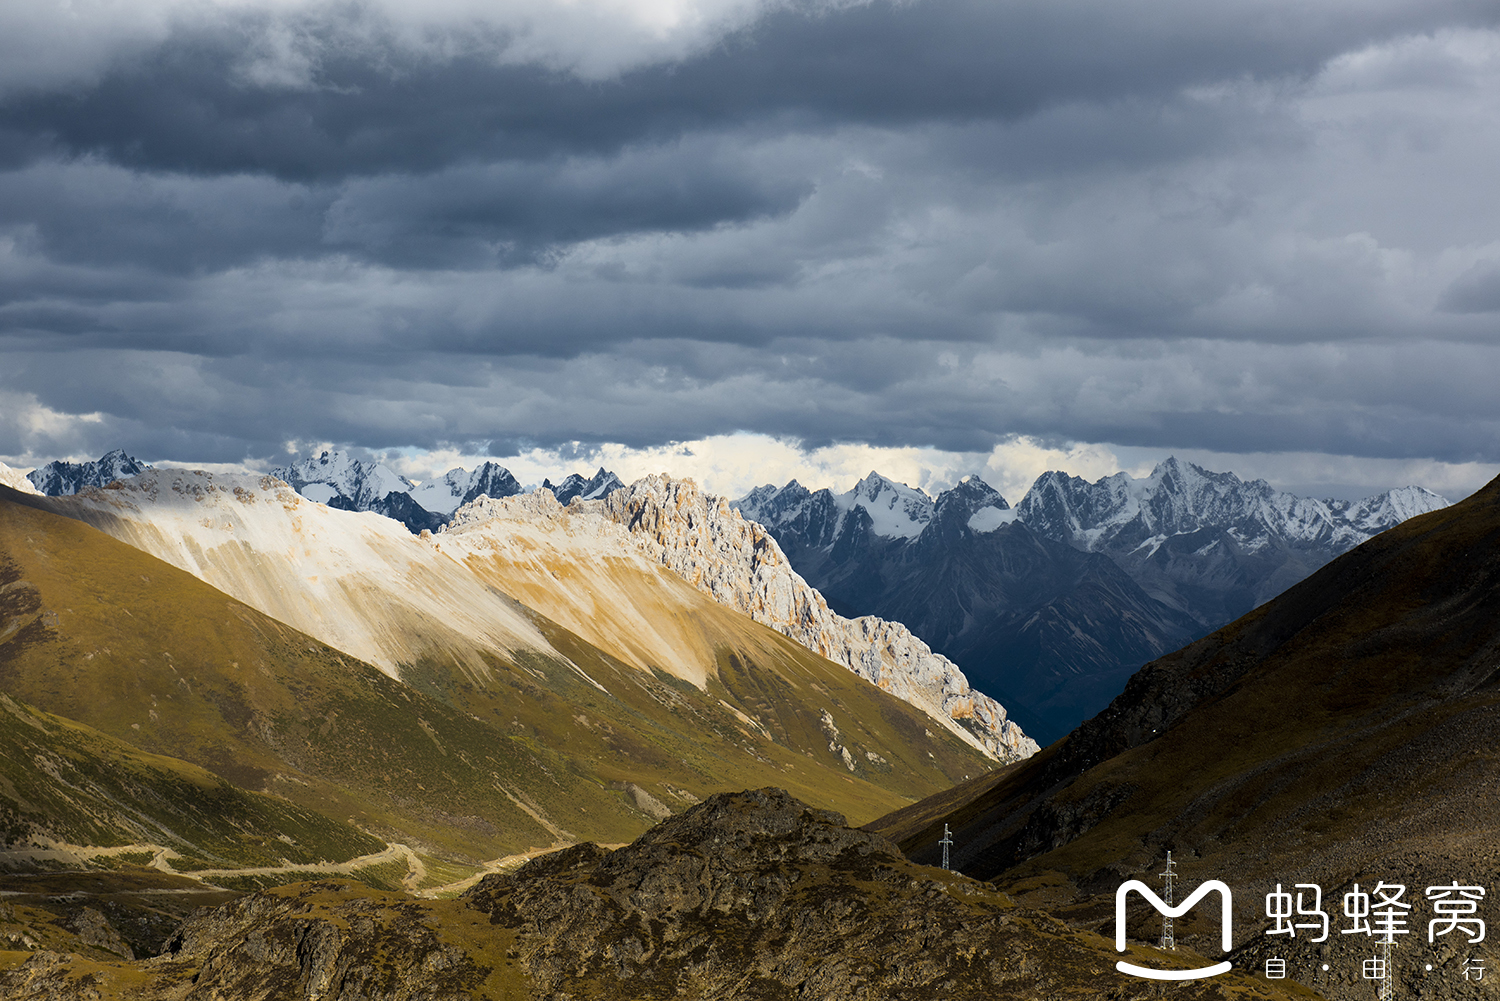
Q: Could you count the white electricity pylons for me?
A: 3